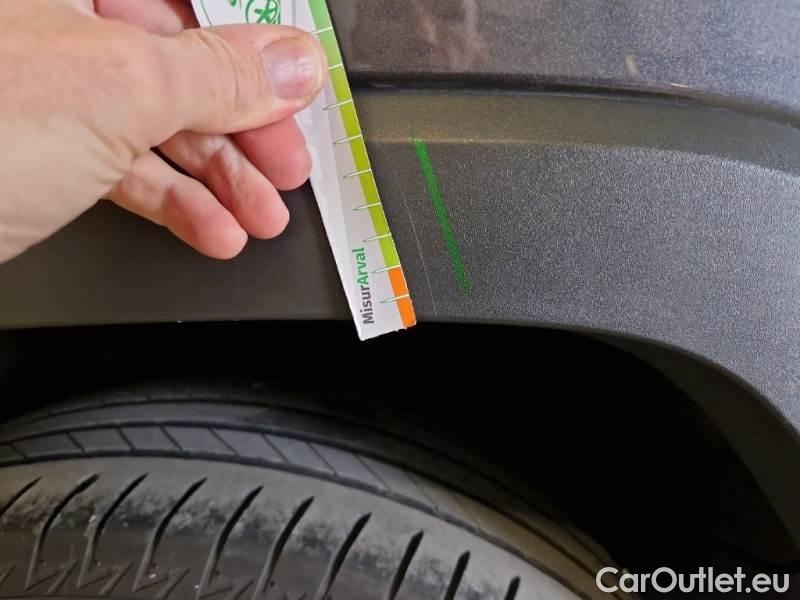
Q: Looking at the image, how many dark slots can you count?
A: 10